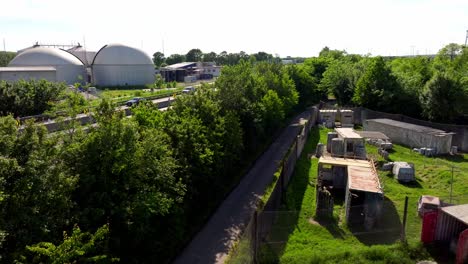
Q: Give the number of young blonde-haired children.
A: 0